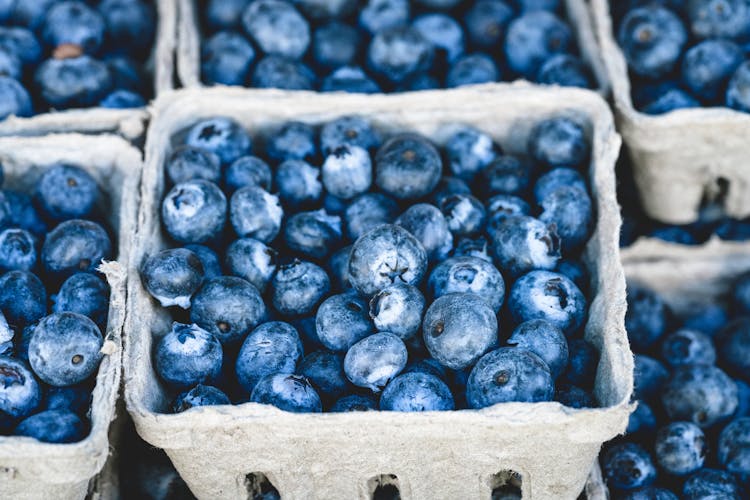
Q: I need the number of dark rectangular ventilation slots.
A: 4